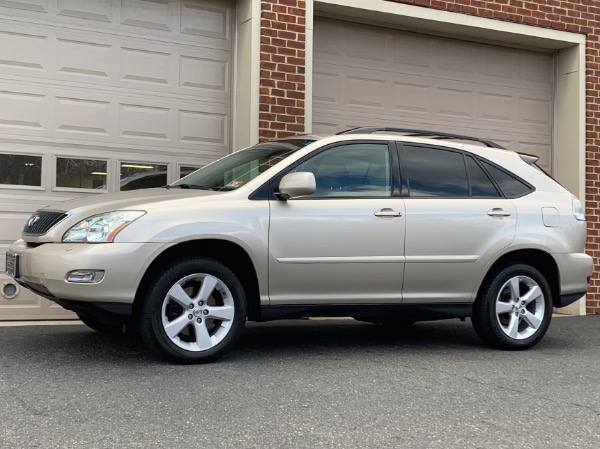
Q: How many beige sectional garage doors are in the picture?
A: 2